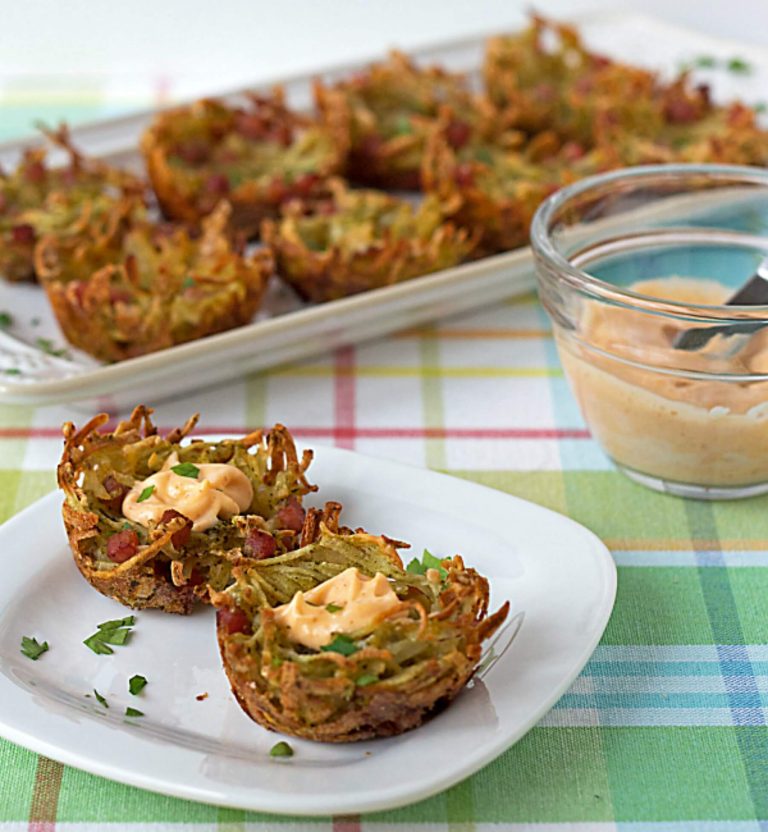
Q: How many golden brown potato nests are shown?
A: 10